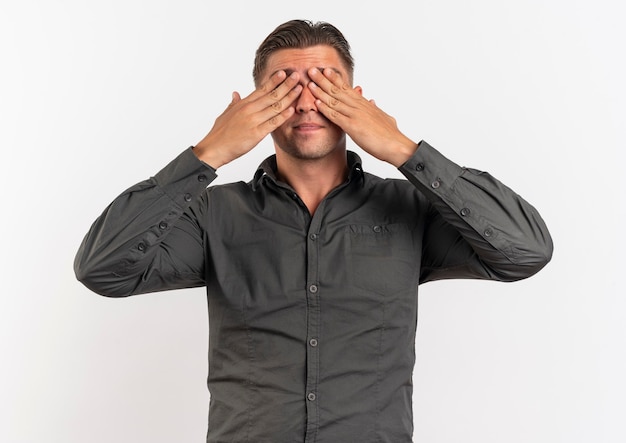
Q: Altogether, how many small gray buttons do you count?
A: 13